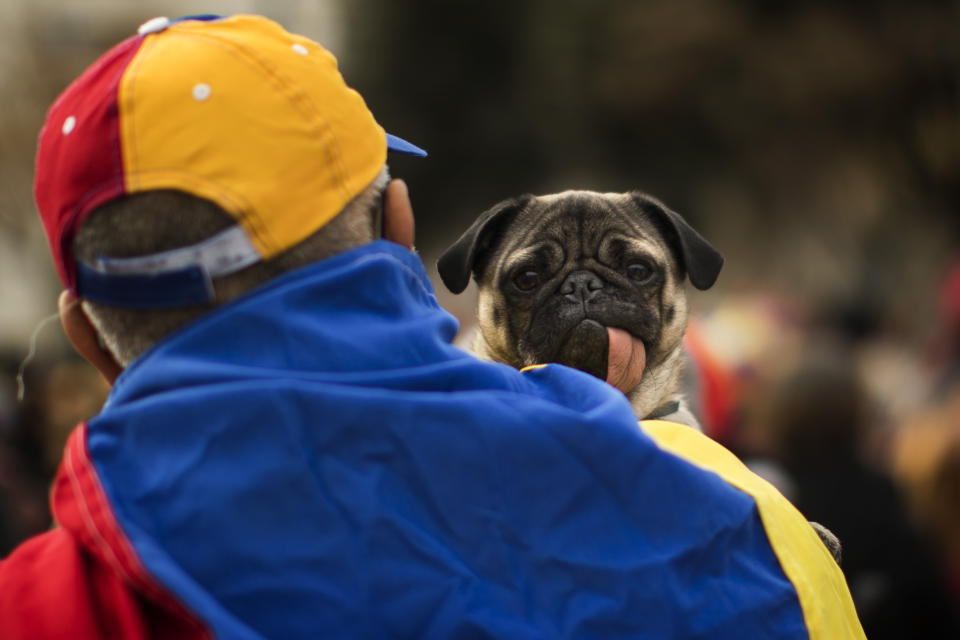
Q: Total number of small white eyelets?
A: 3